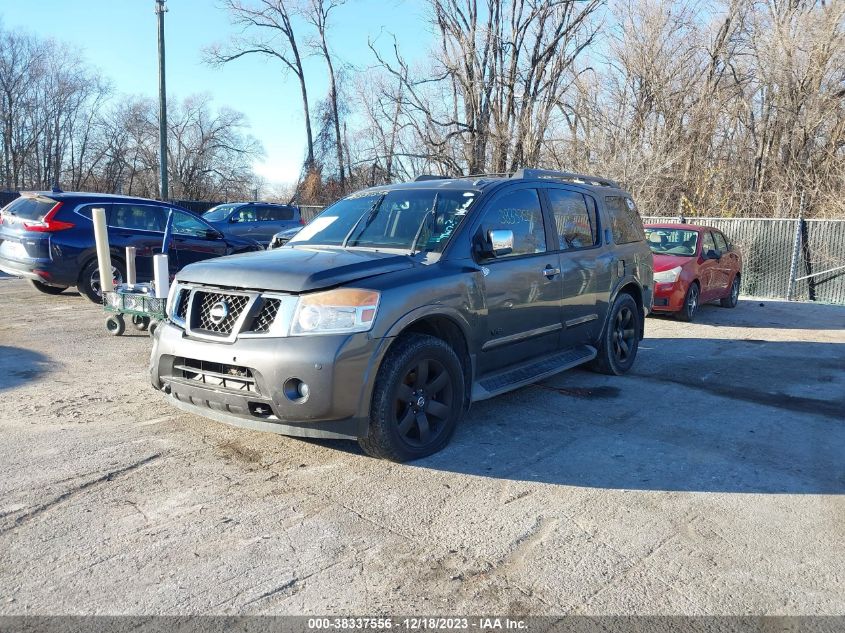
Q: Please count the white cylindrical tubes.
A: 3